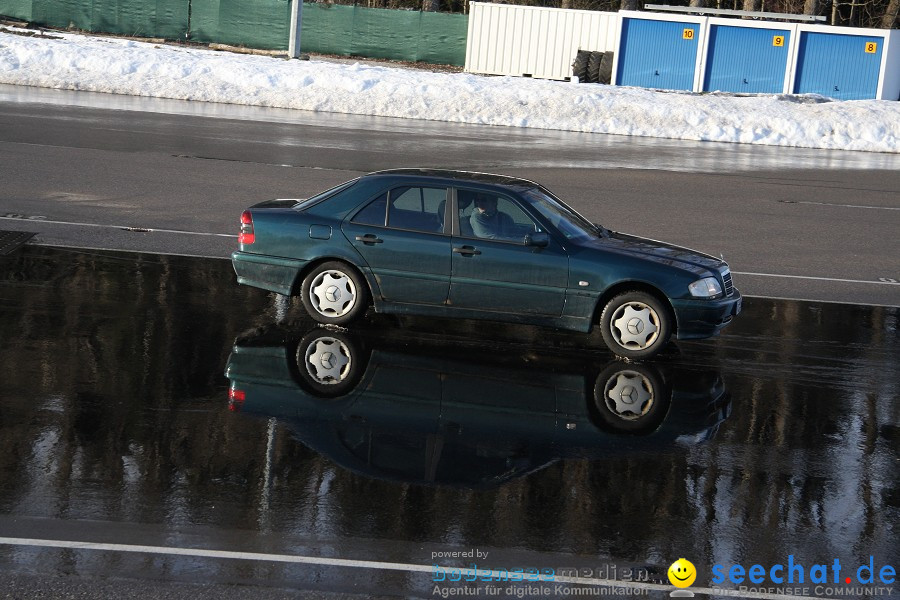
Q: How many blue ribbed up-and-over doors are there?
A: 3